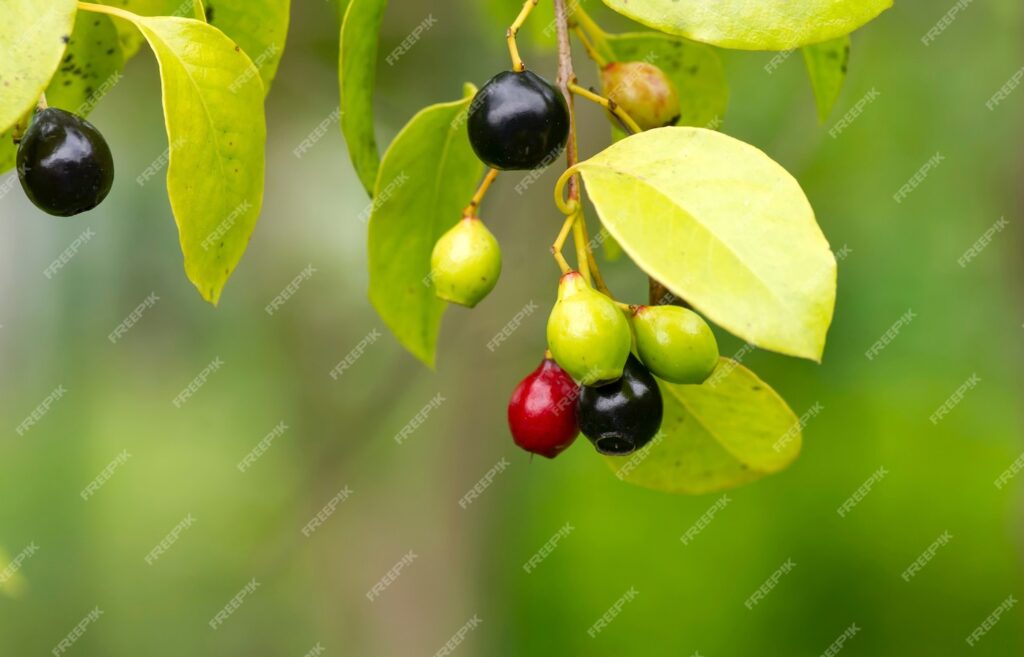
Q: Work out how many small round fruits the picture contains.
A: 8